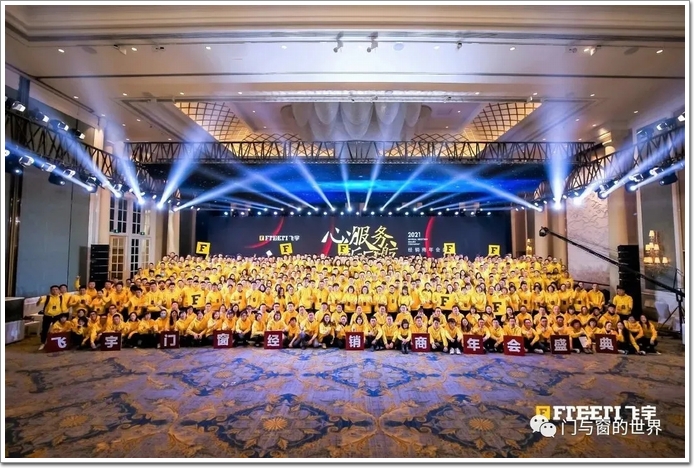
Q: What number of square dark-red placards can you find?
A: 11